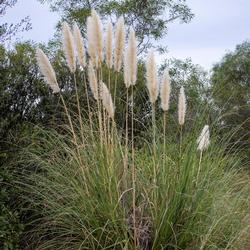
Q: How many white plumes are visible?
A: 15